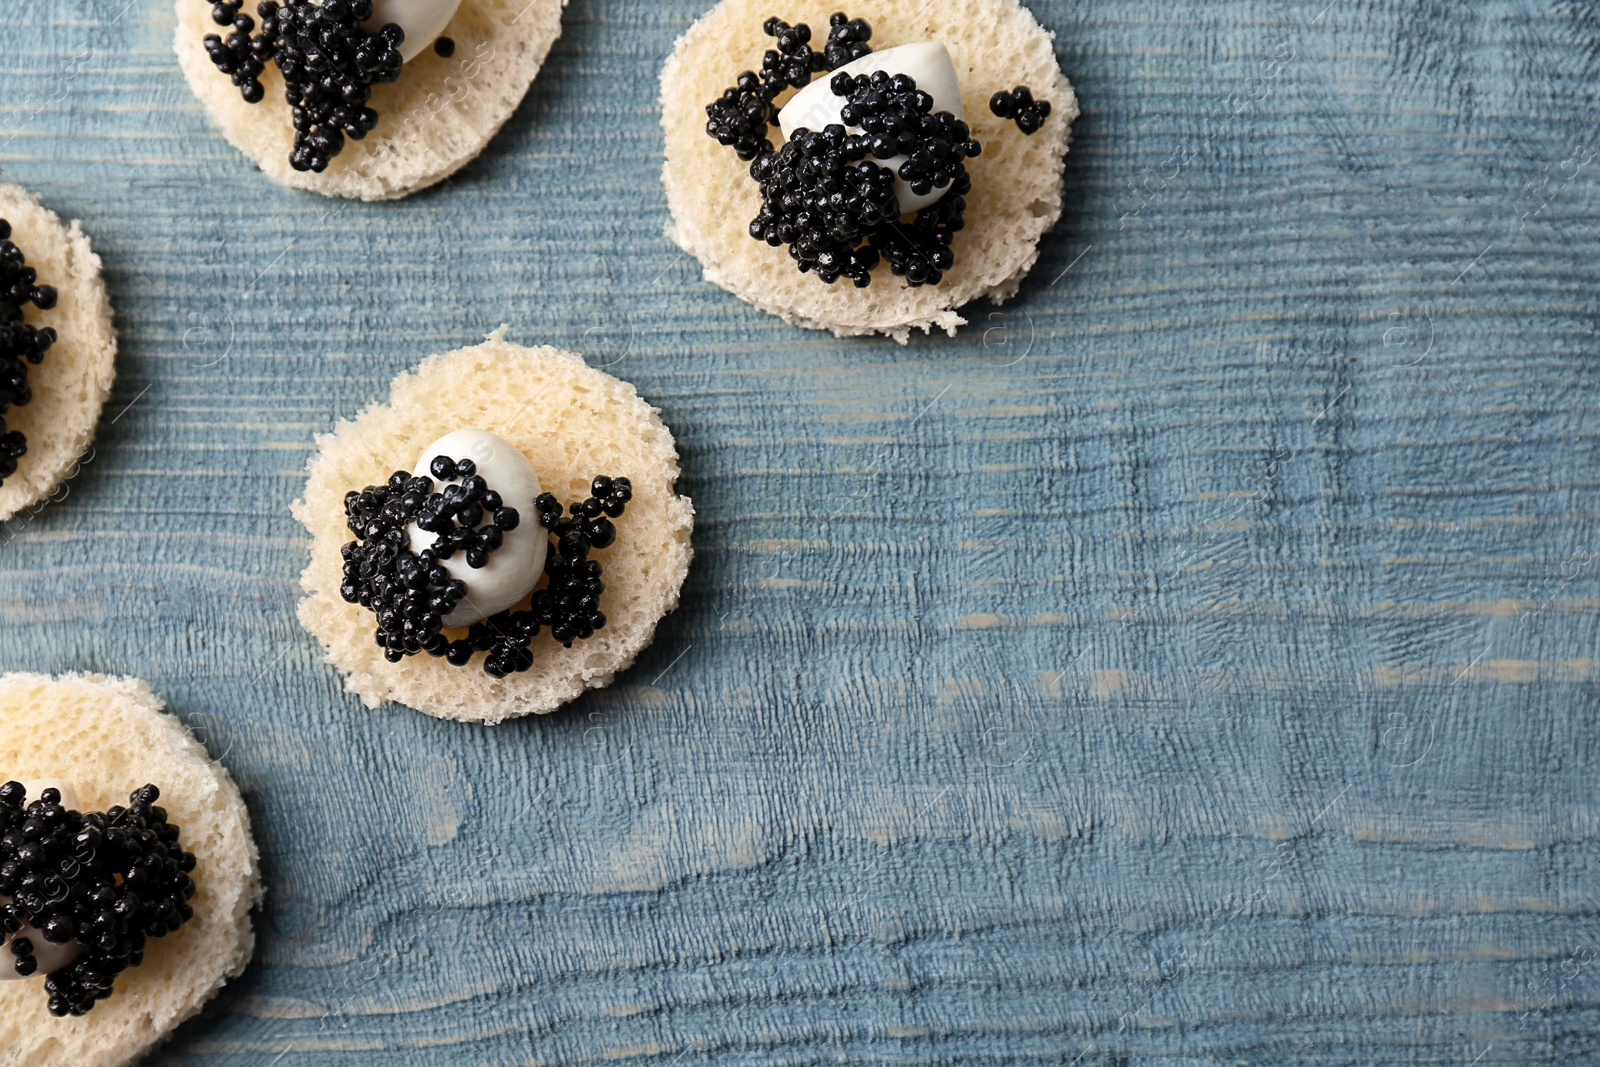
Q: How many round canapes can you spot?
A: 5